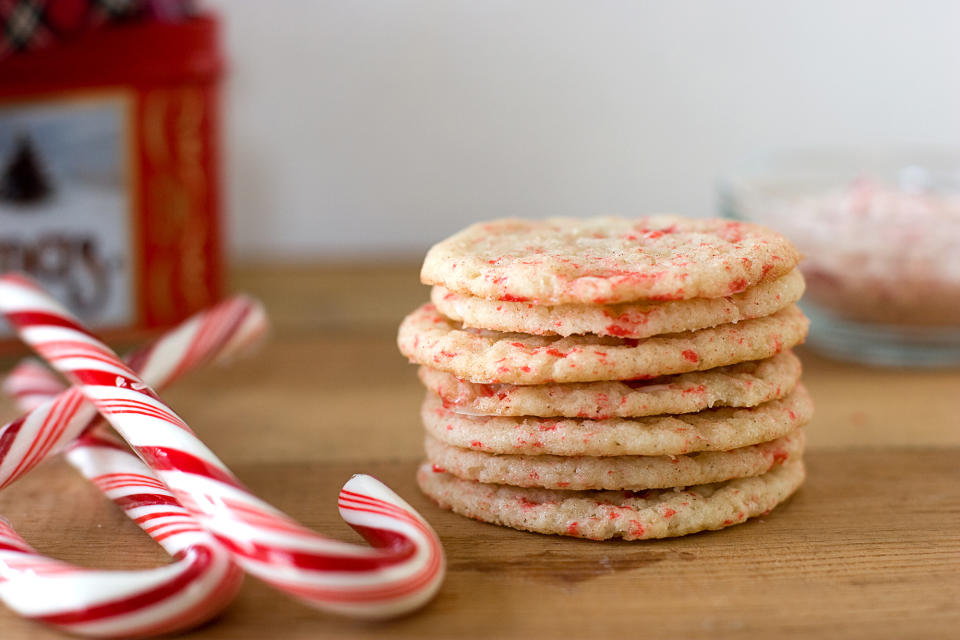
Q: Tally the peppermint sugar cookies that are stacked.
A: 7